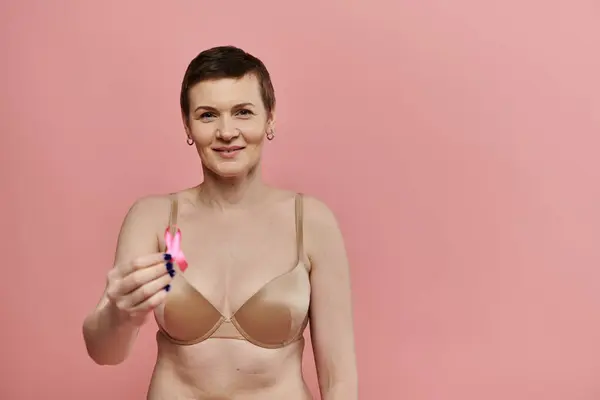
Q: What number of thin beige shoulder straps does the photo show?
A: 2